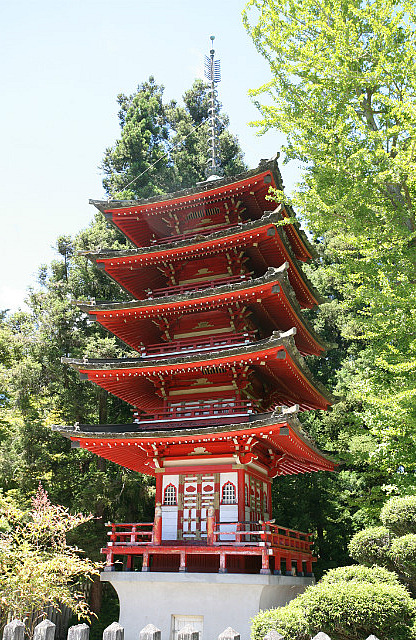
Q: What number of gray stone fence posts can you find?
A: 10